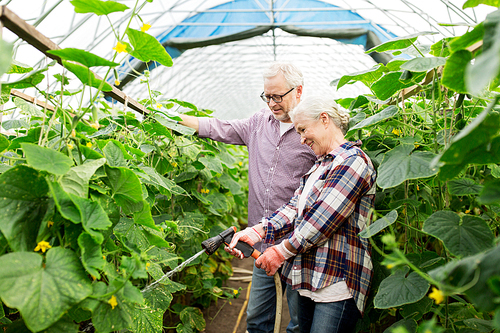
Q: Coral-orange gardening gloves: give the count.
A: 2